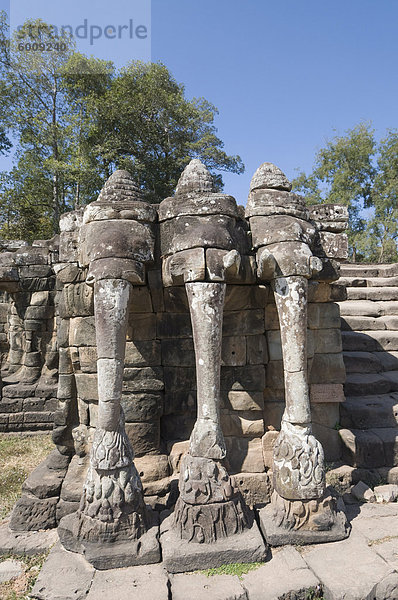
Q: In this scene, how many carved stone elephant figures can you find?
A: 3